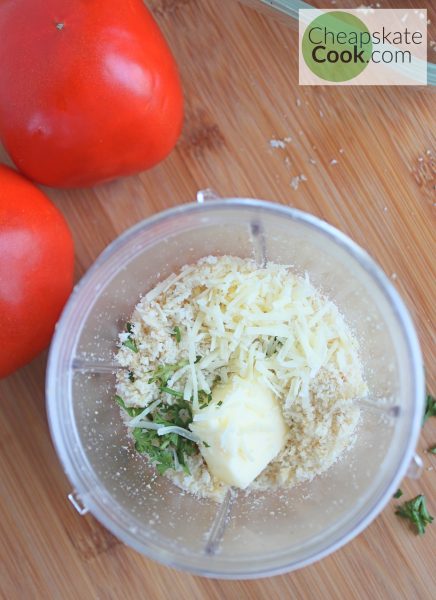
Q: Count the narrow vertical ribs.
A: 4